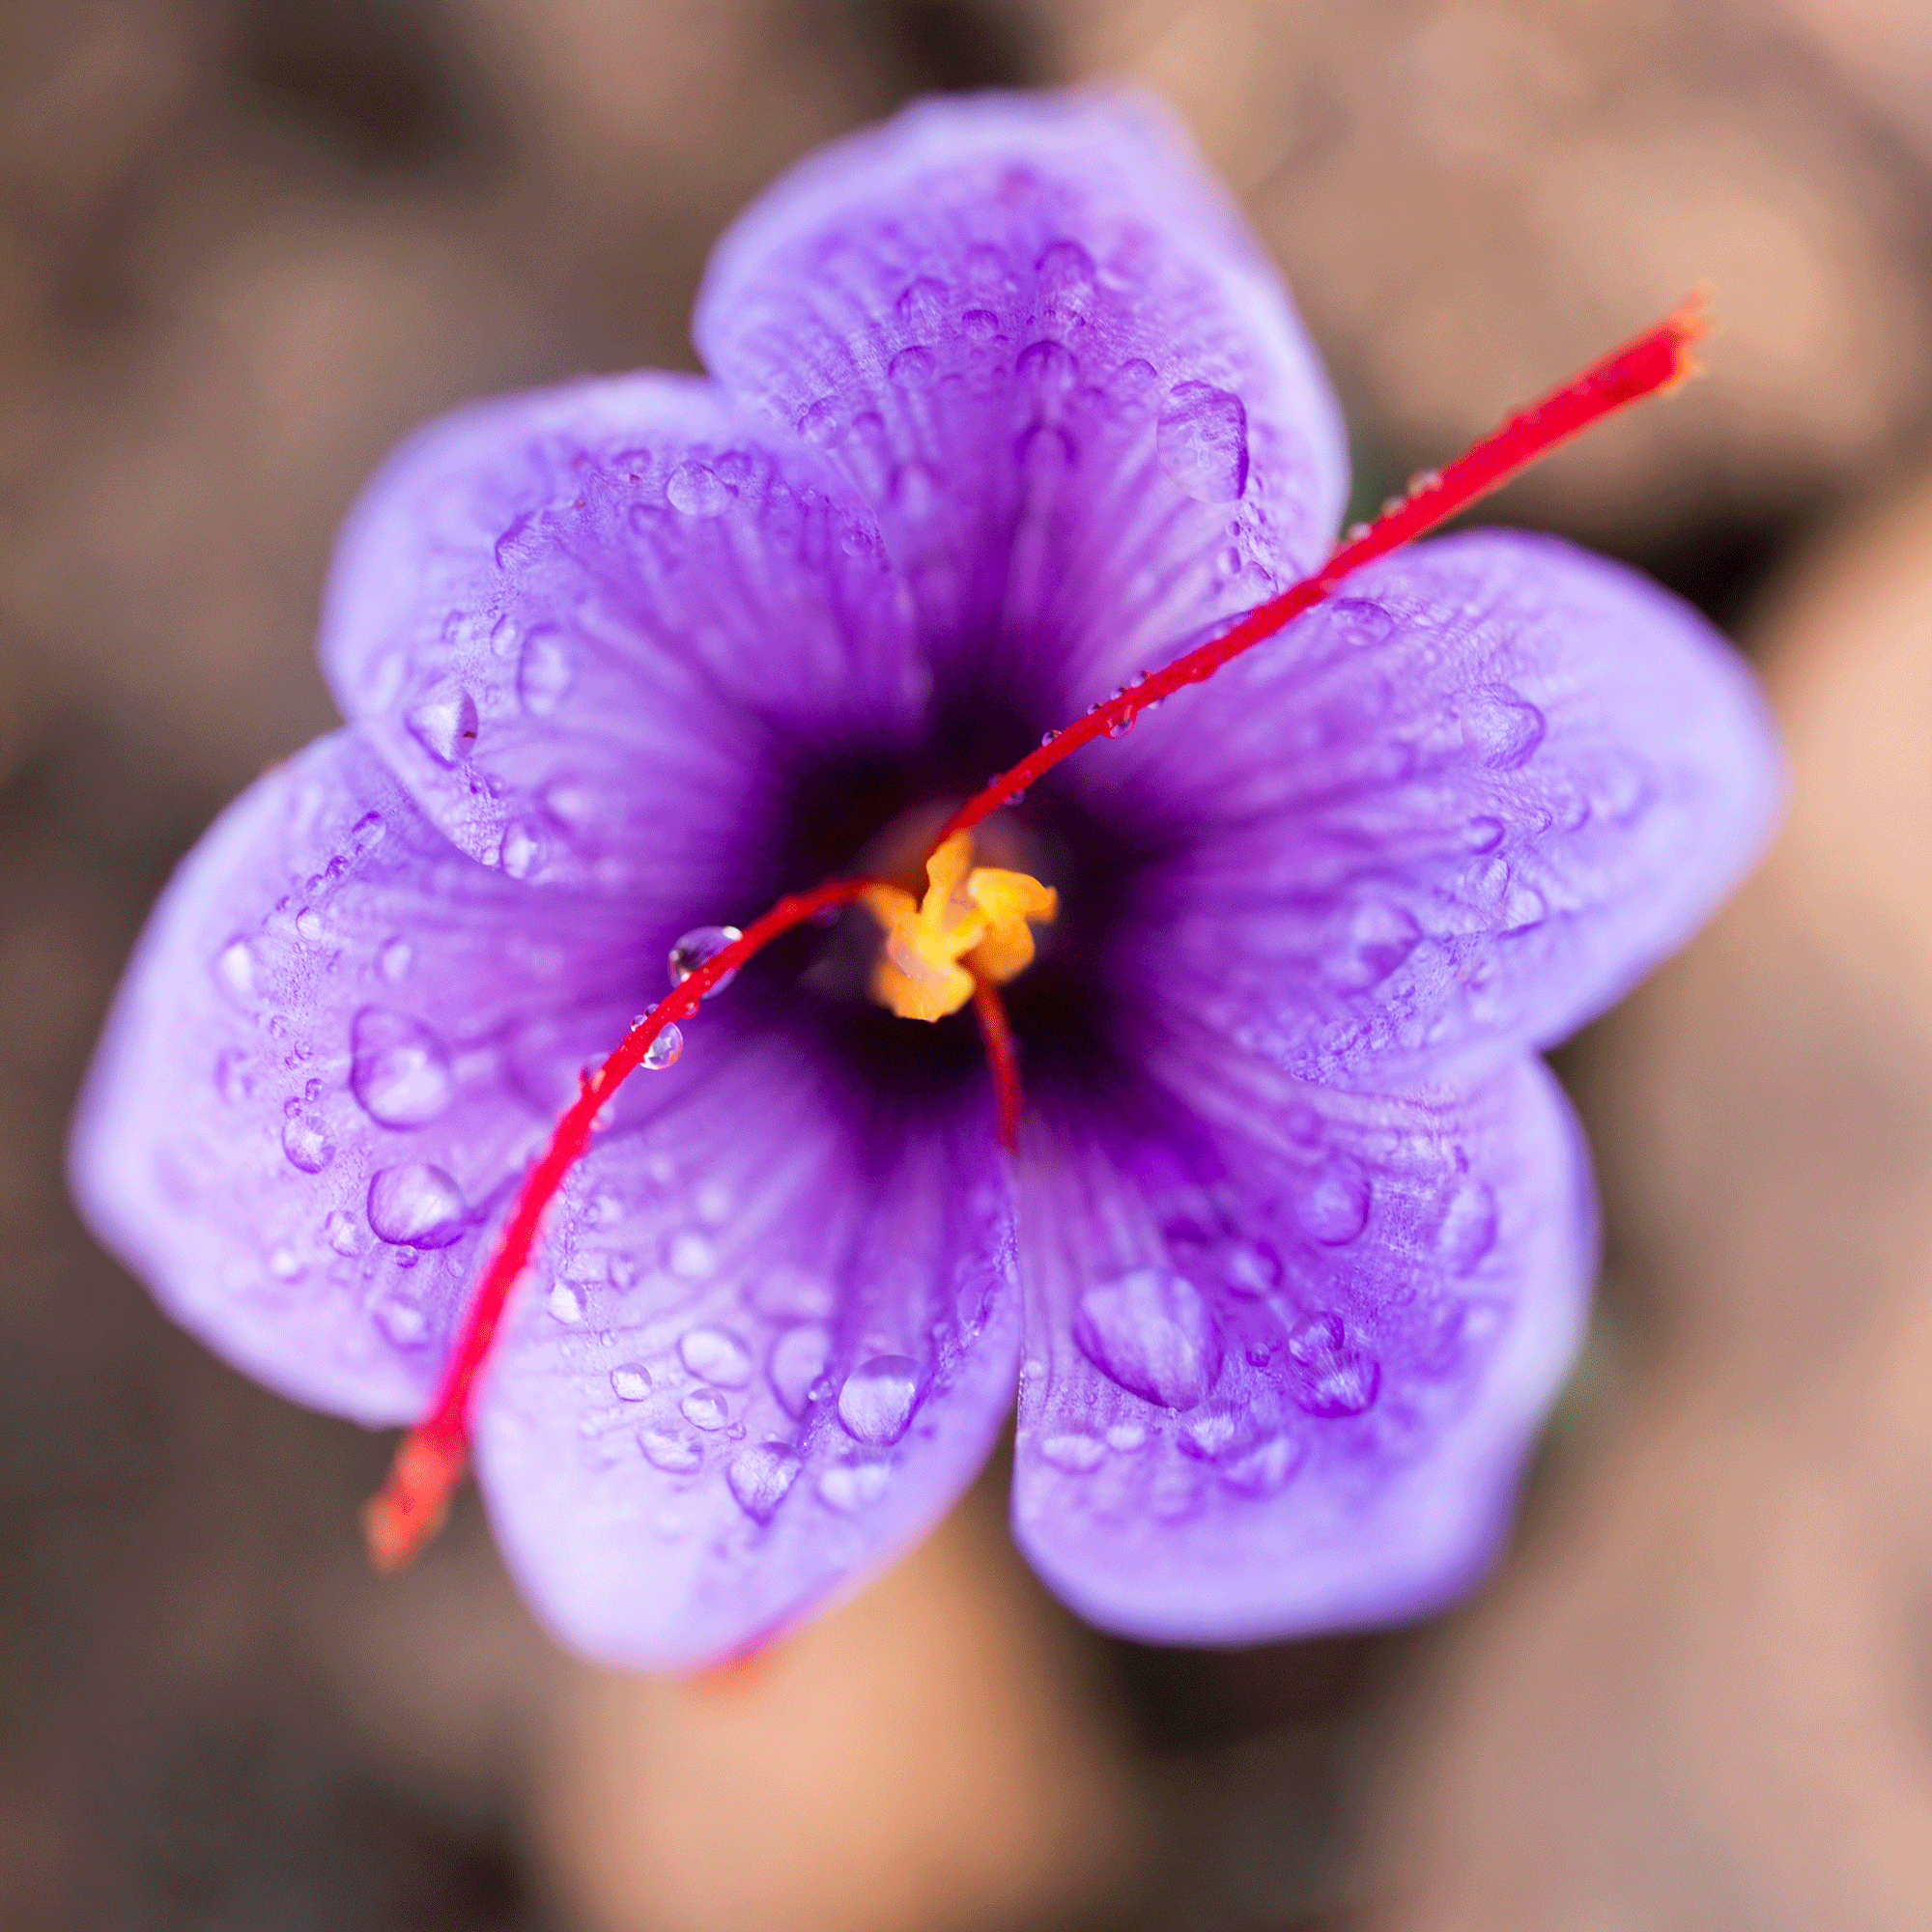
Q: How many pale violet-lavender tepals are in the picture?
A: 6